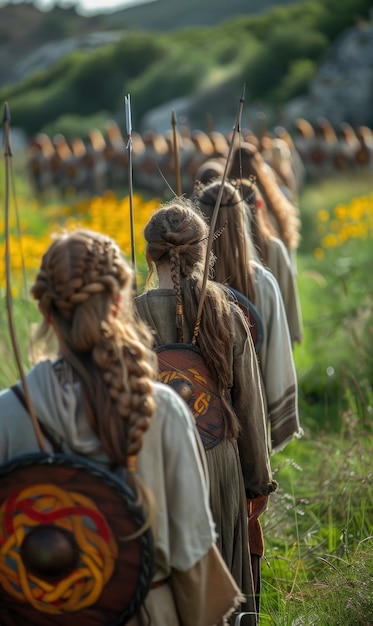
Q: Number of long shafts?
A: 4